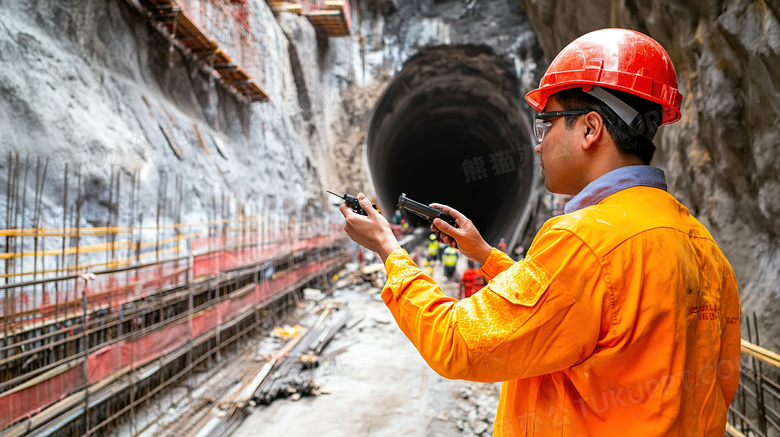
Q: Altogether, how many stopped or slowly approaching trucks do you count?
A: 0